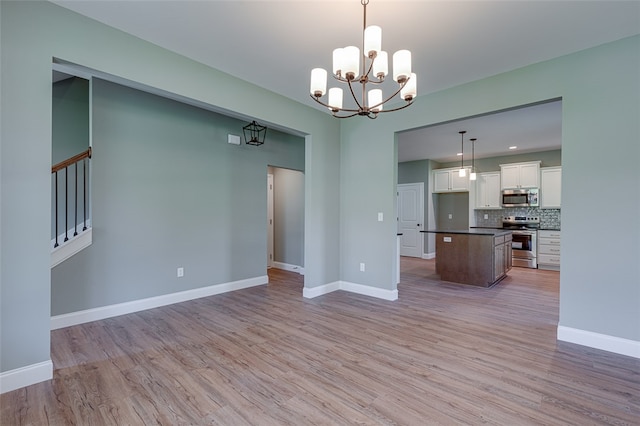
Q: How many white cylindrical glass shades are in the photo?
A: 11